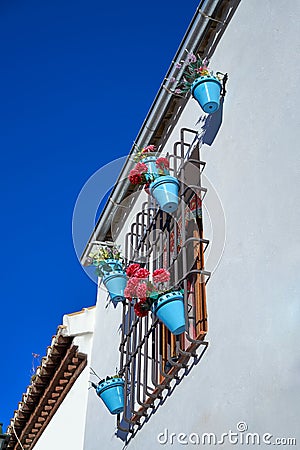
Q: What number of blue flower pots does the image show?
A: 7